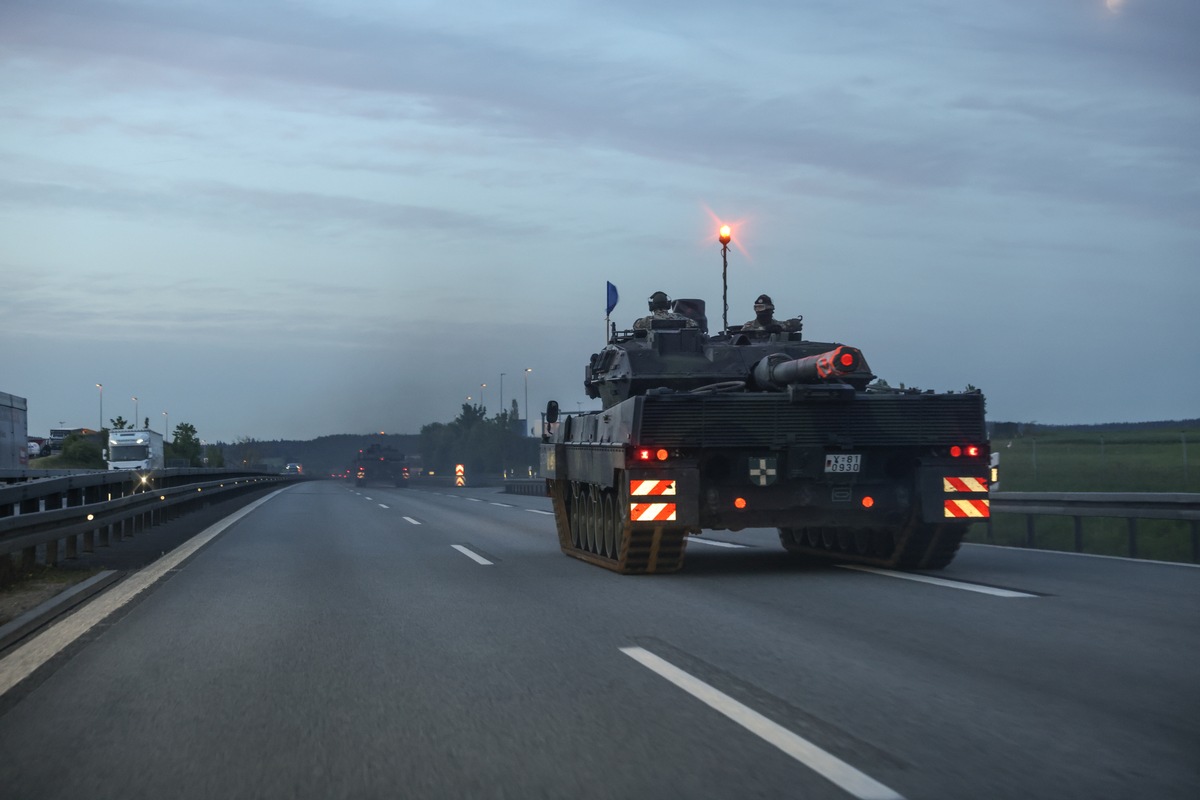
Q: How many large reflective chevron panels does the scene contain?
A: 4